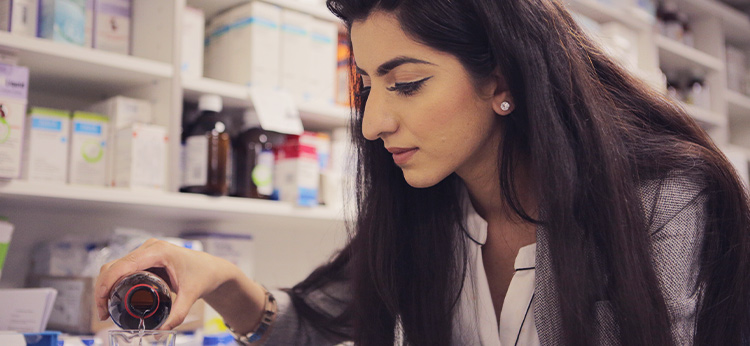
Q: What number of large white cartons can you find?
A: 3